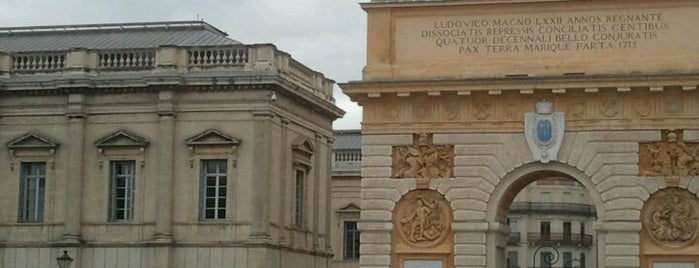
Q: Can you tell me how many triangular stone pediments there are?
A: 5